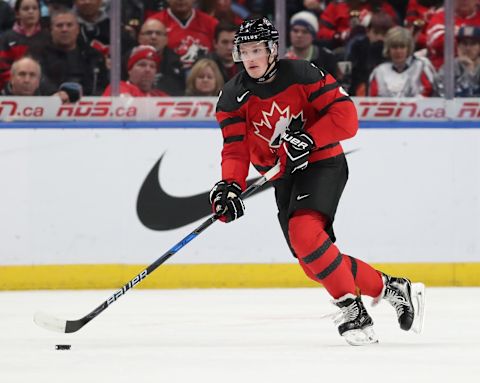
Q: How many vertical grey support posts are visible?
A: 3